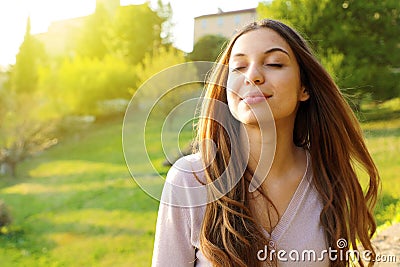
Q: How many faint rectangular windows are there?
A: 3